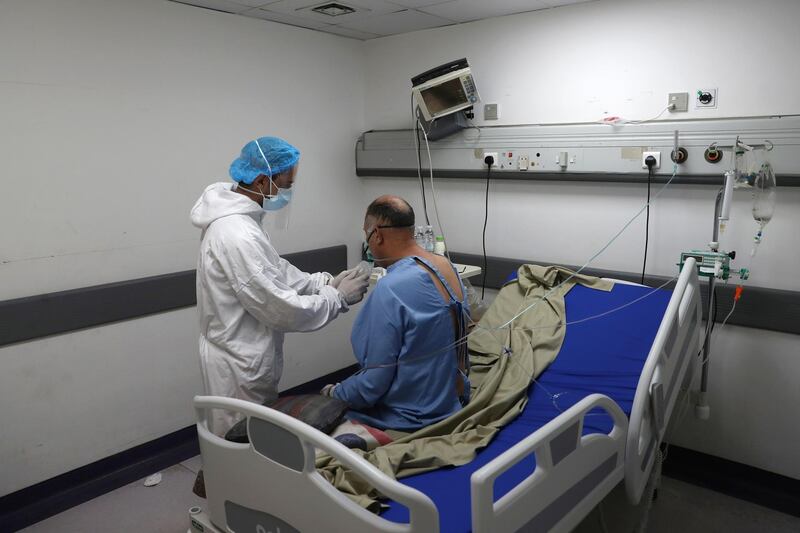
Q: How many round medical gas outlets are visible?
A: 2